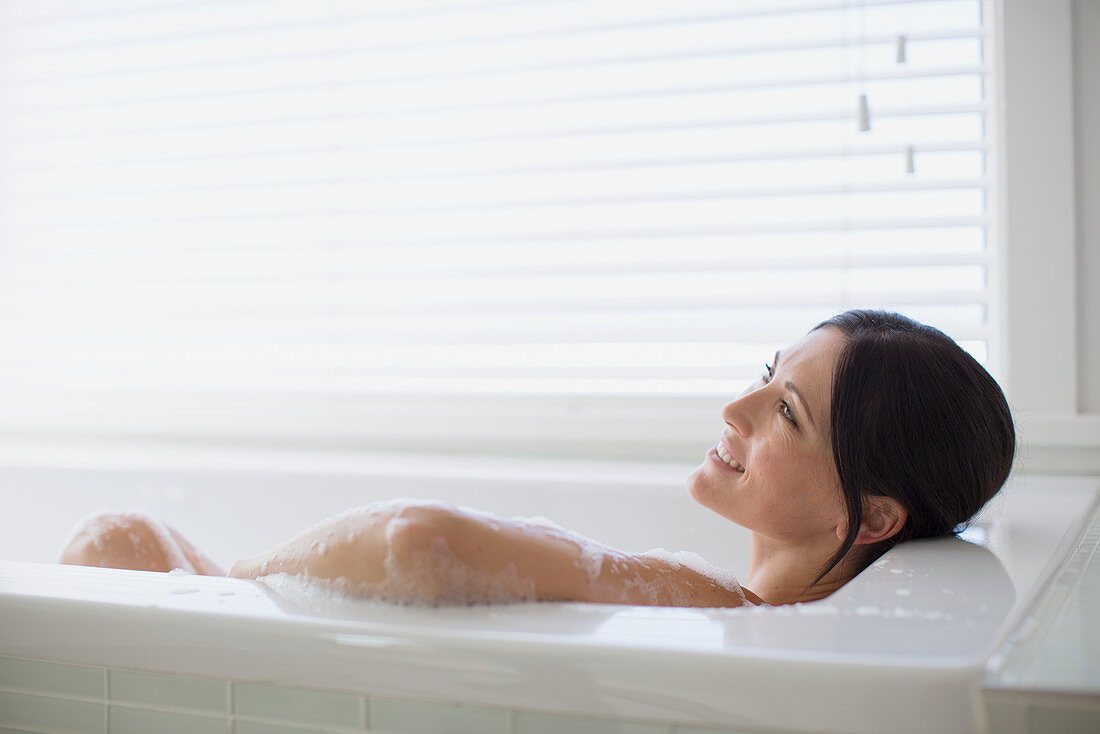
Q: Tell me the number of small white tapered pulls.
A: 3